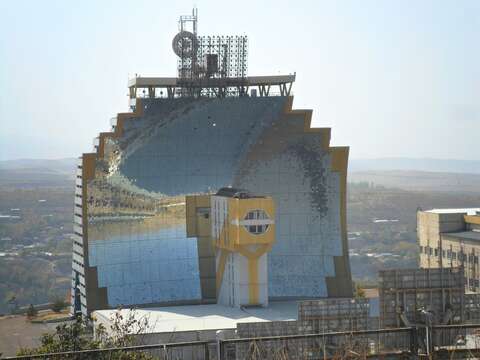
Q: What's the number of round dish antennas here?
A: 1